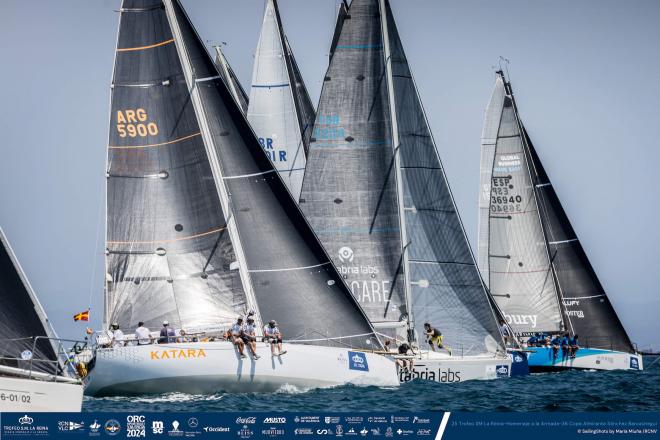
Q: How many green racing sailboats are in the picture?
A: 0